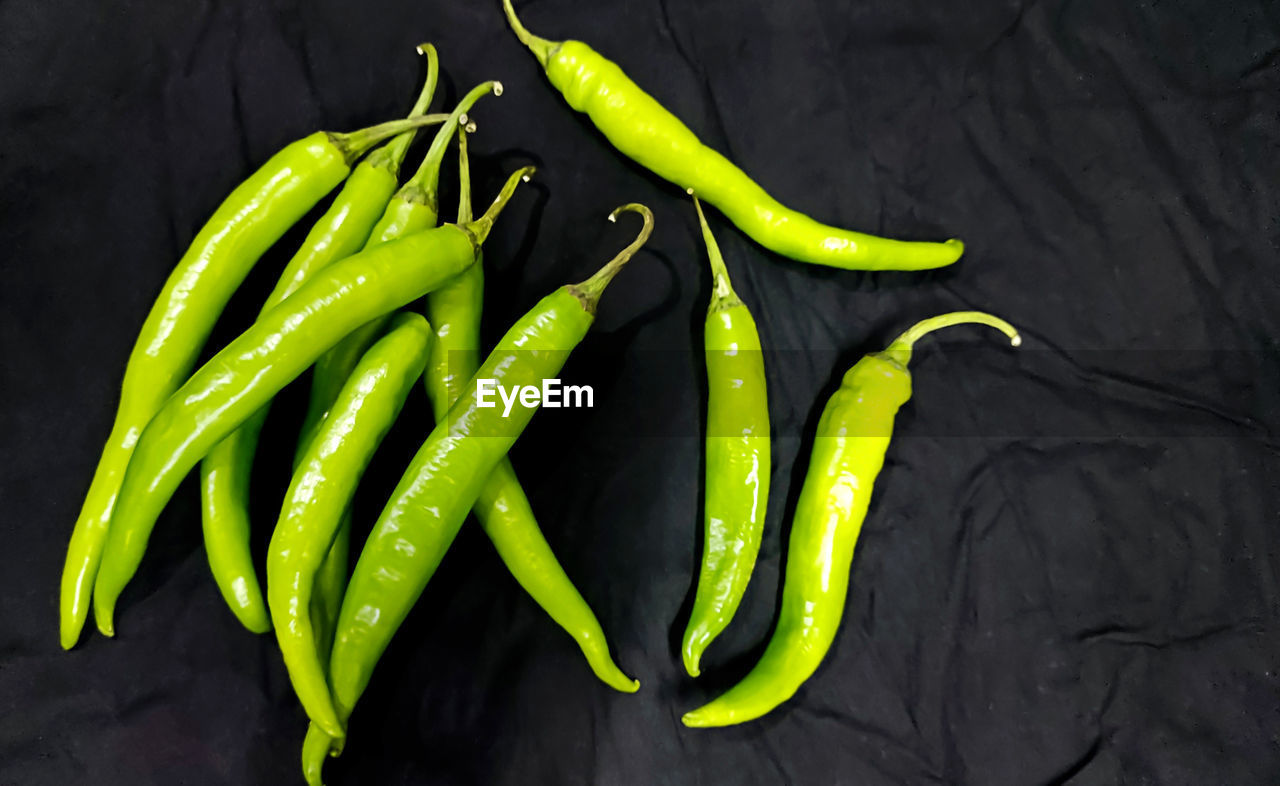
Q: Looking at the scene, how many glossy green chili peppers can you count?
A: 10